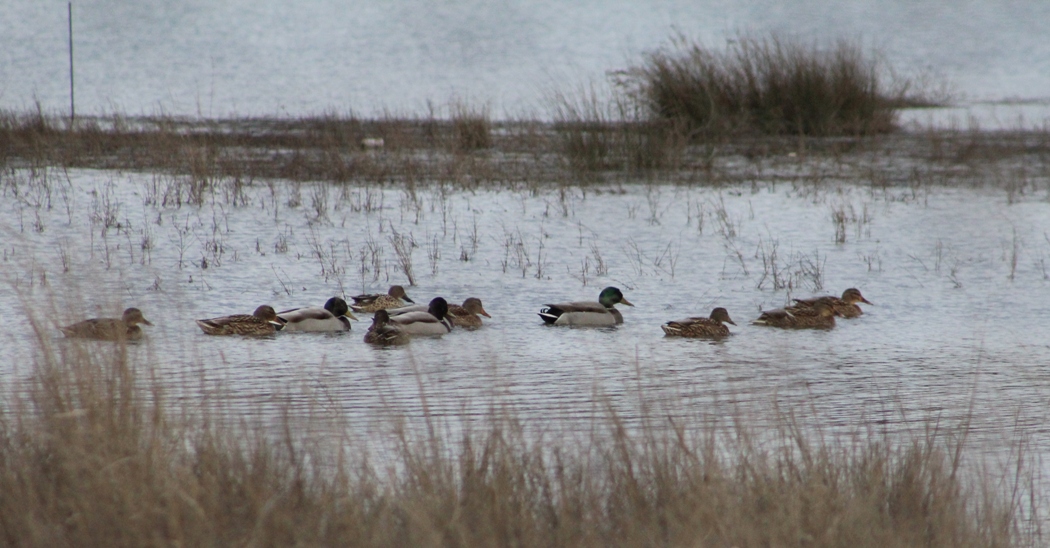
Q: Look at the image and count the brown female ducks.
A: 8